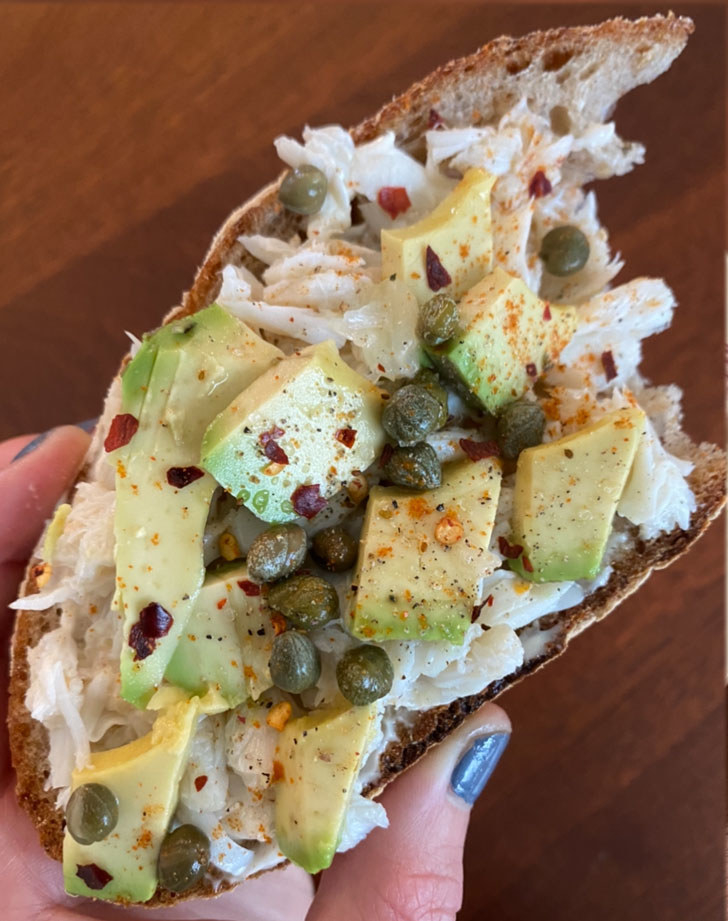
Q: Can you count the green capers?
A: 14